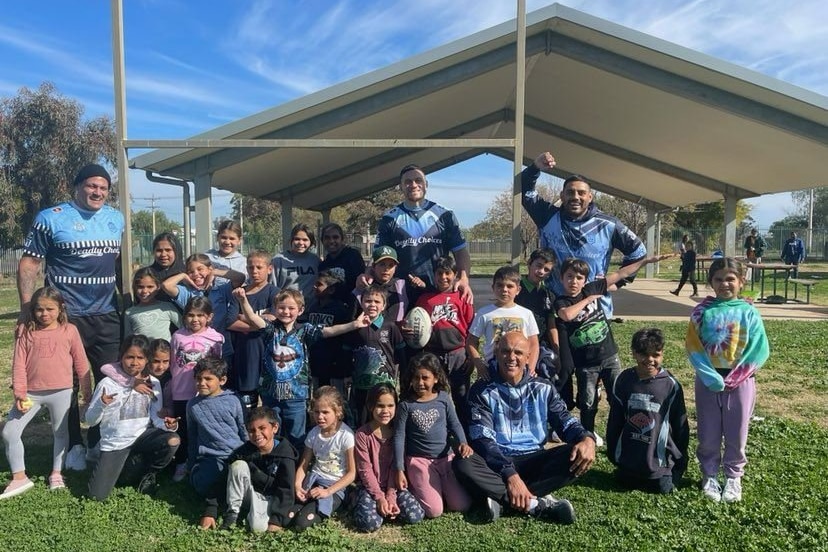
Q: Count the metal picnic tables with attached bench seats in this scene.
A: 2